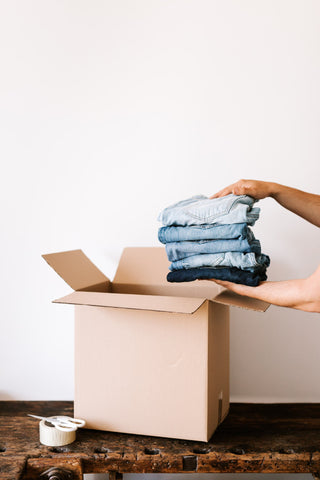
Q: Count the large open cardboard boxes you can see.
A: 1